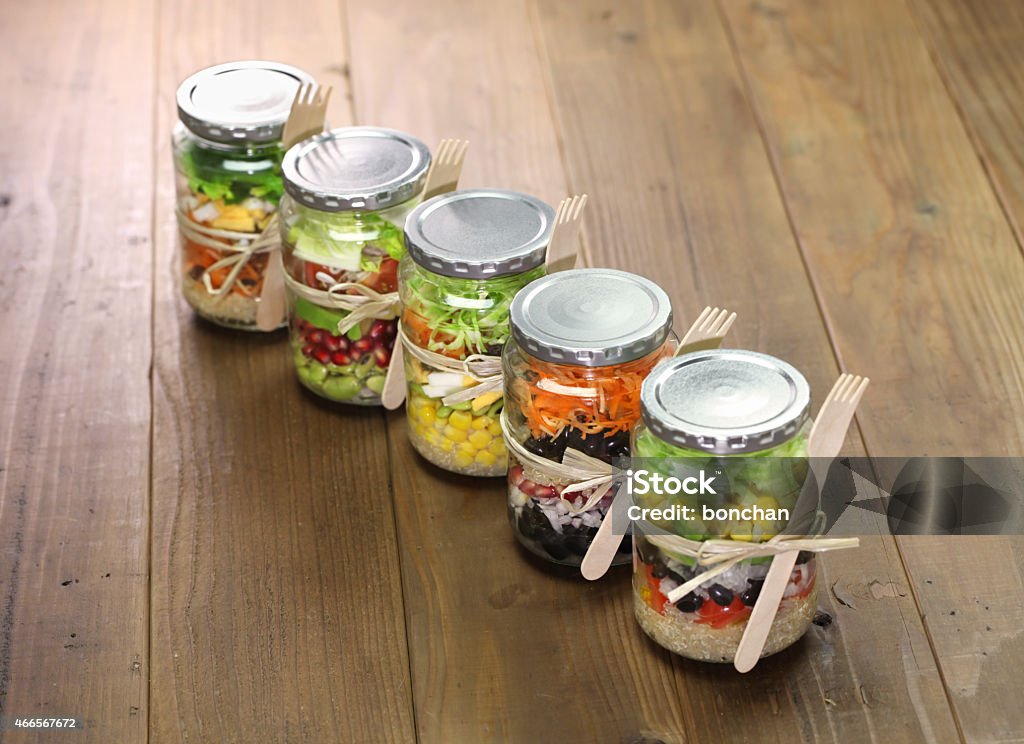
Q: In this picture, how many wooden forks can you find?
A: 5